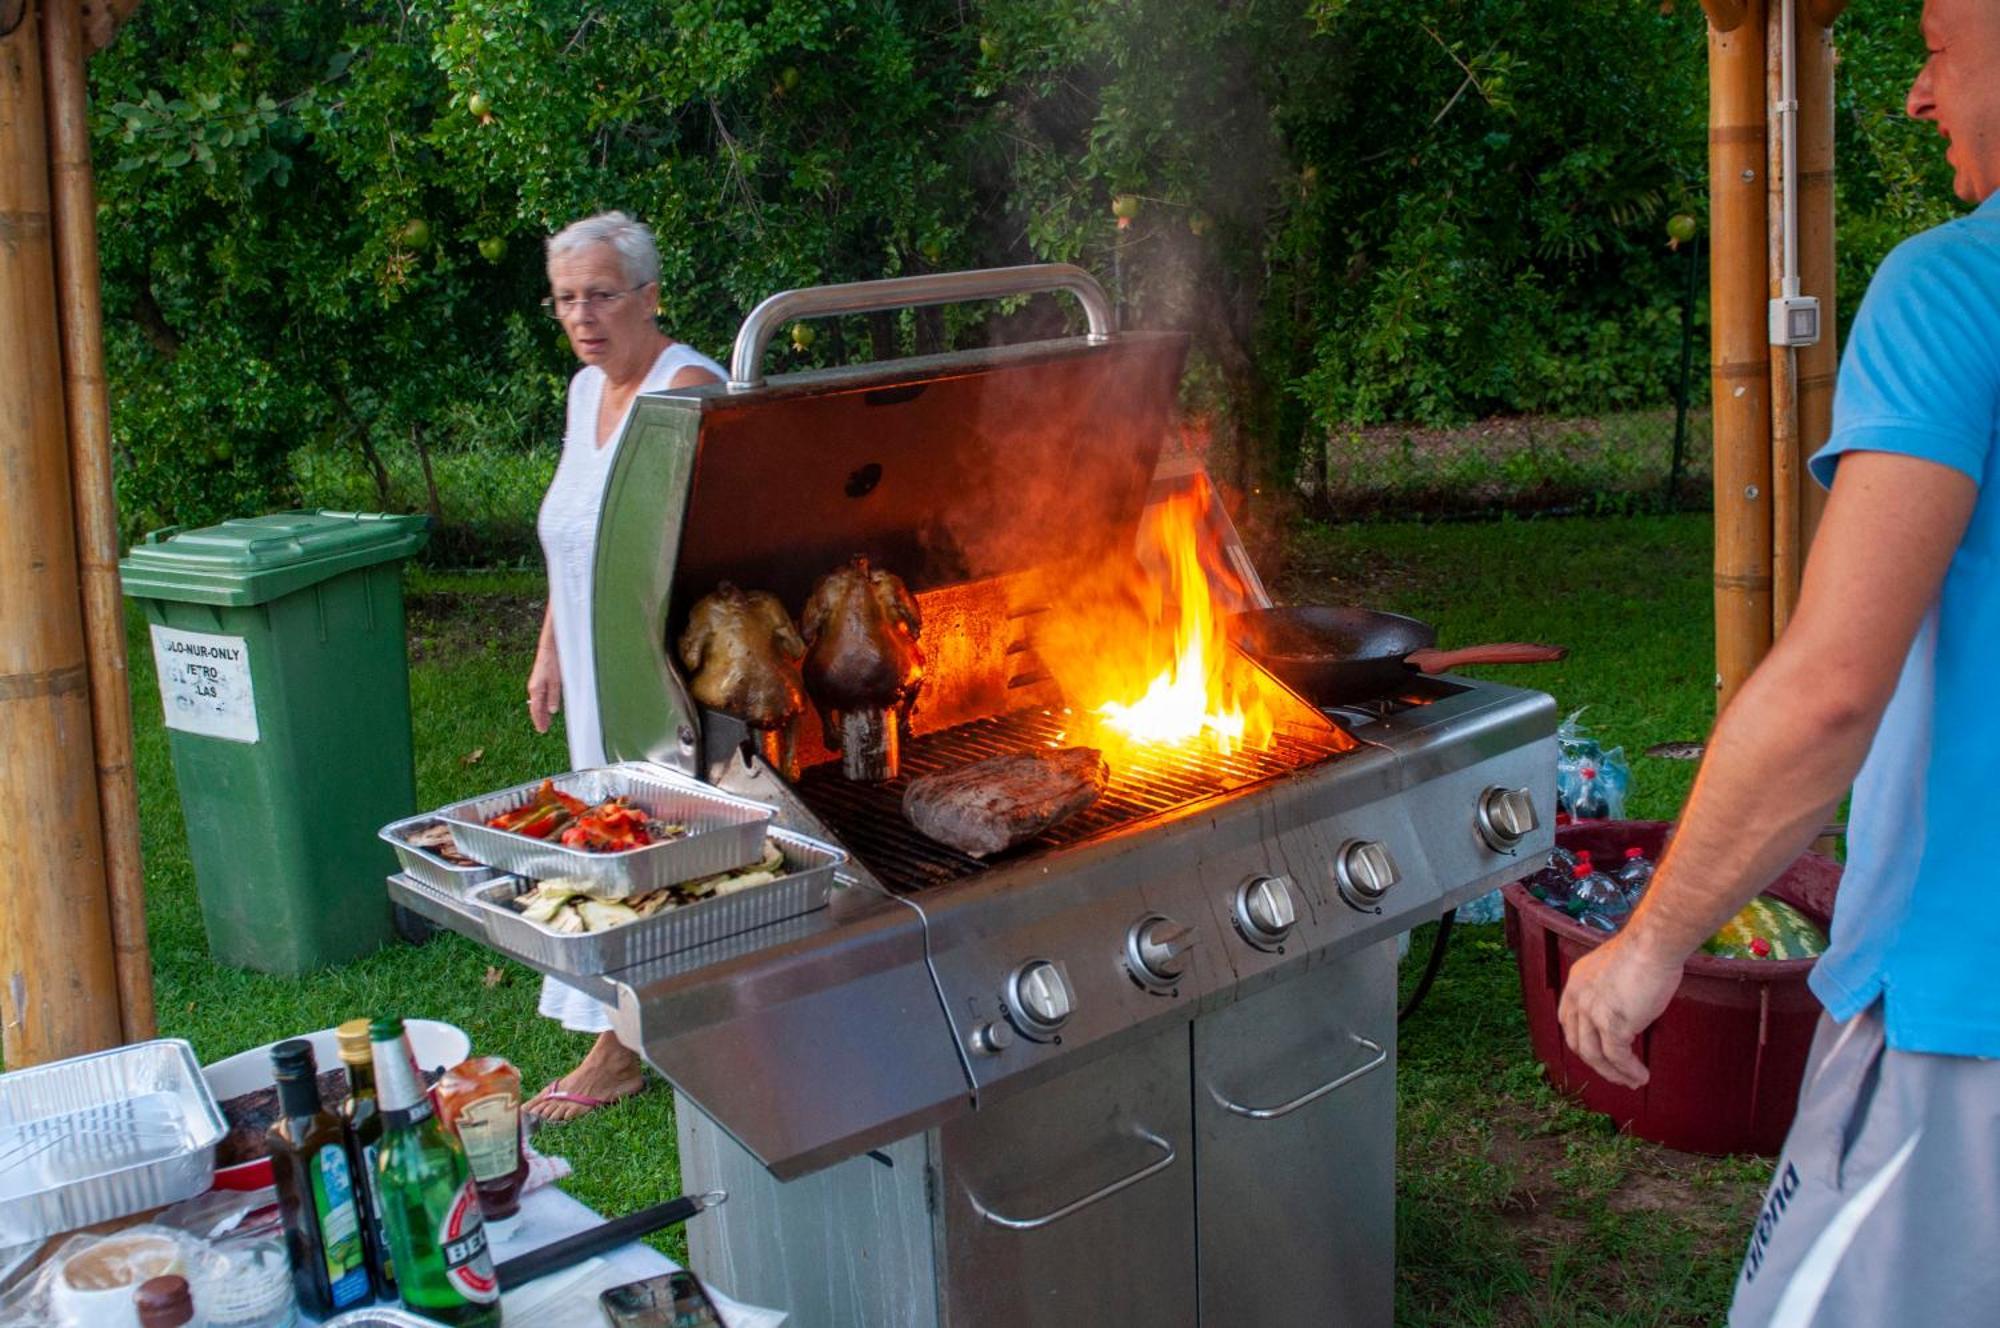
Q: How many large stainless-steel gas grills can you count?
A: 1